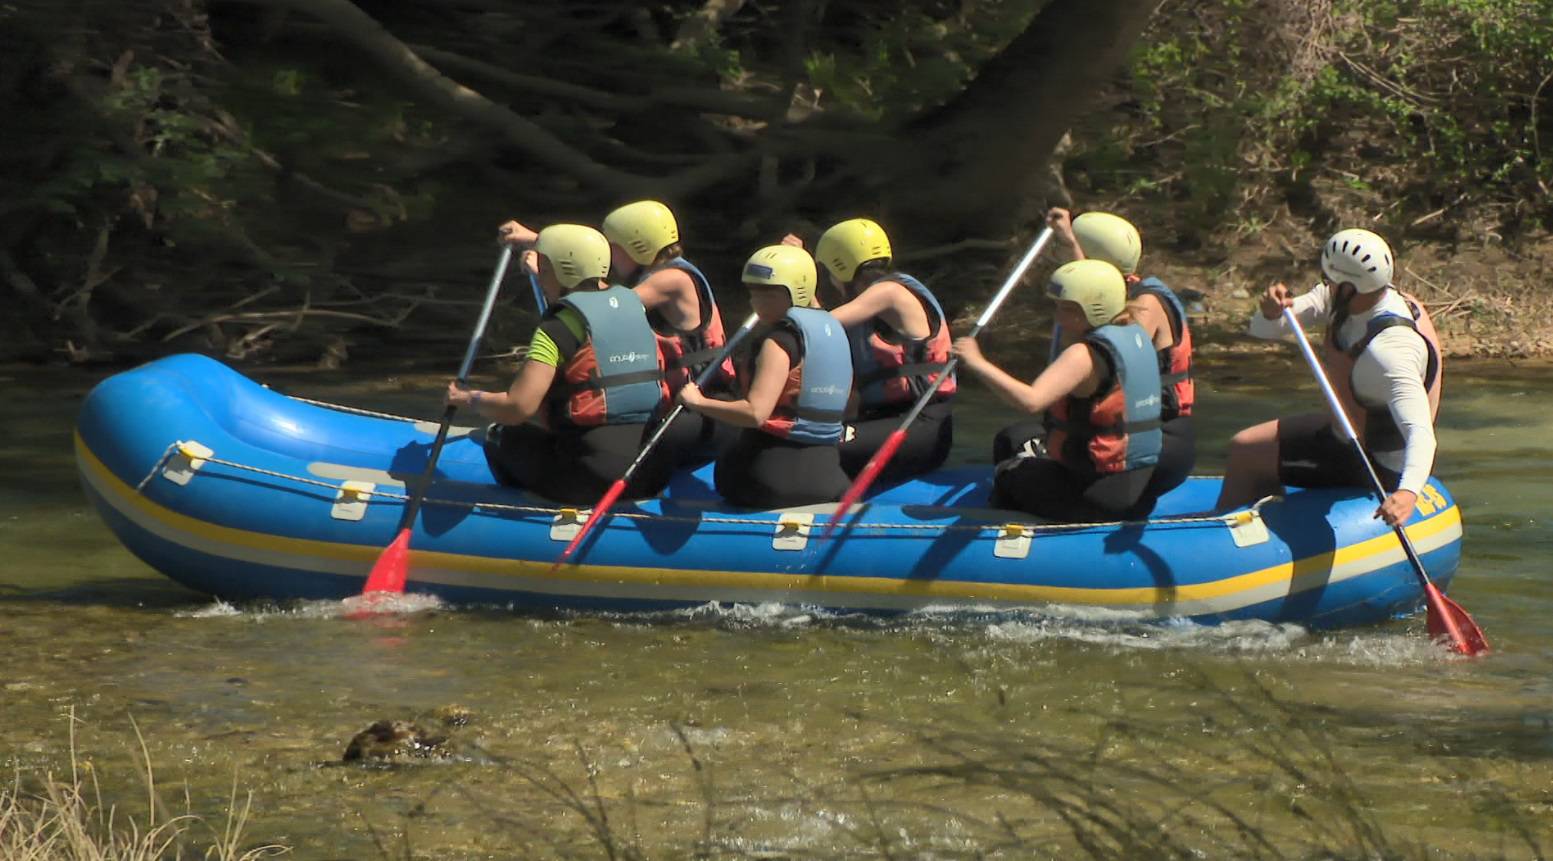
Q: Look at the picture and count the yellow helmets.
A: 6